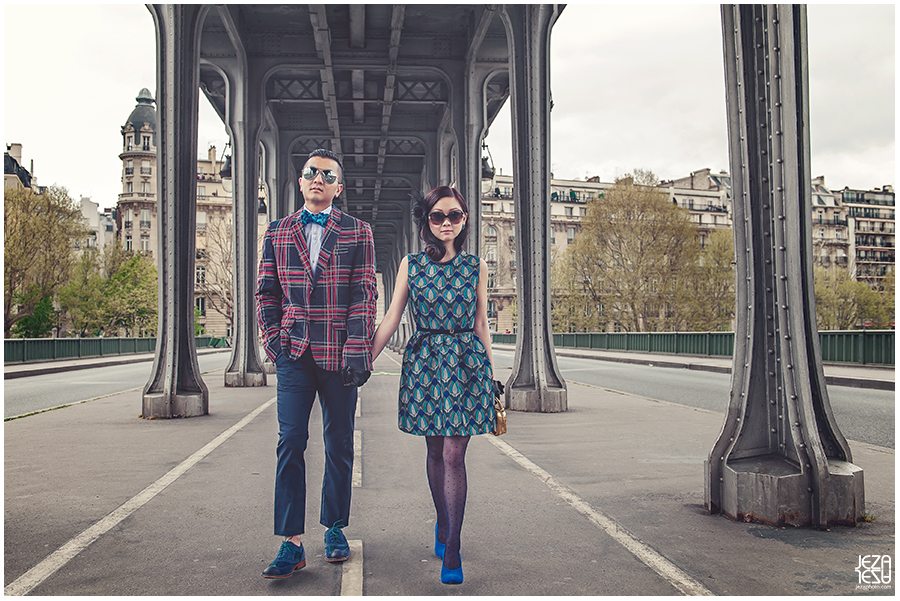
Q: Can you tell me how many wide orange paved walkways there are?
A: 0